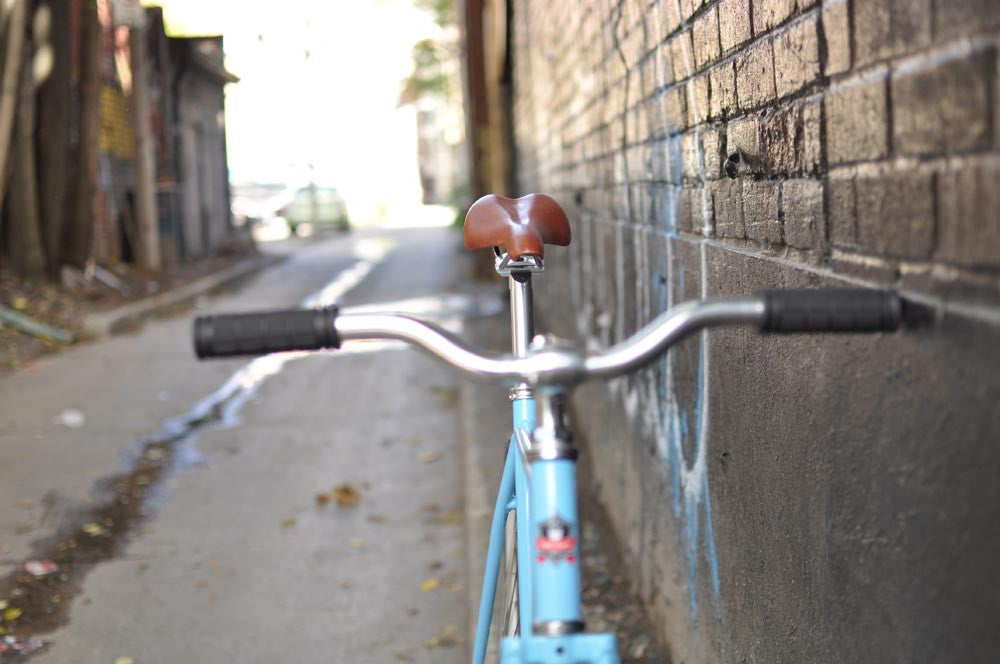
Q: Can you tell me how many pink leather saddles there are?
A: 0